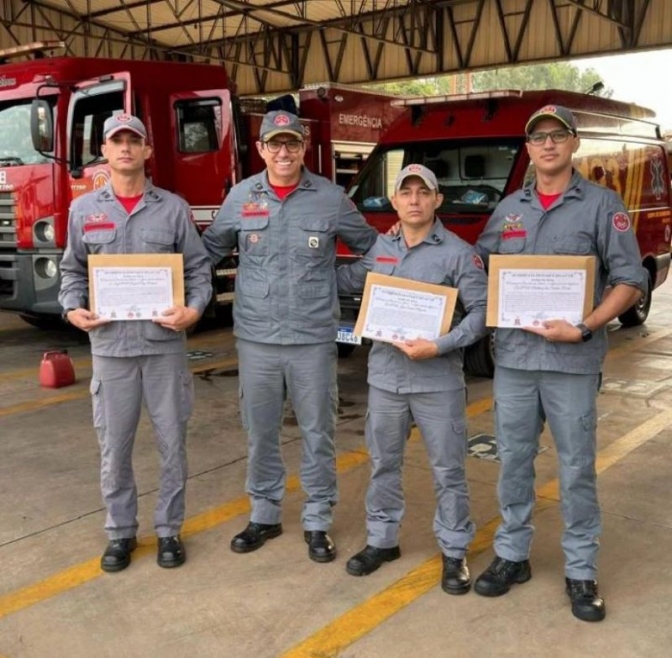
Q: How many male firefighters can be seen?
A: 4